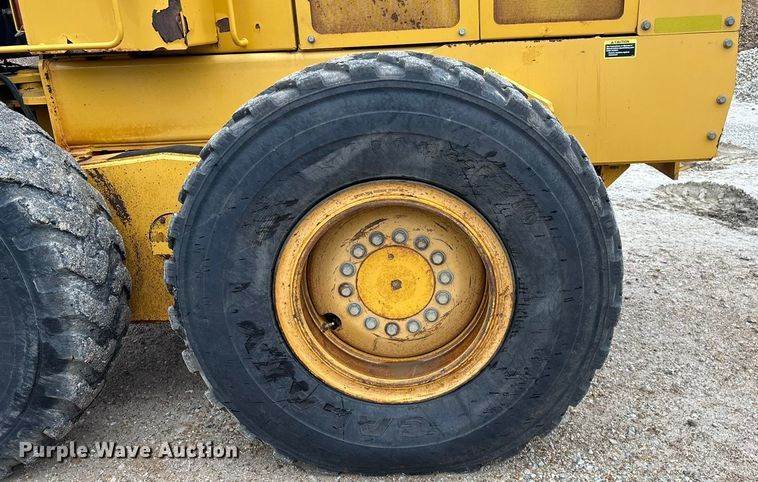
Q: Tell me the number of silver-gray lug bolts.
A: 14